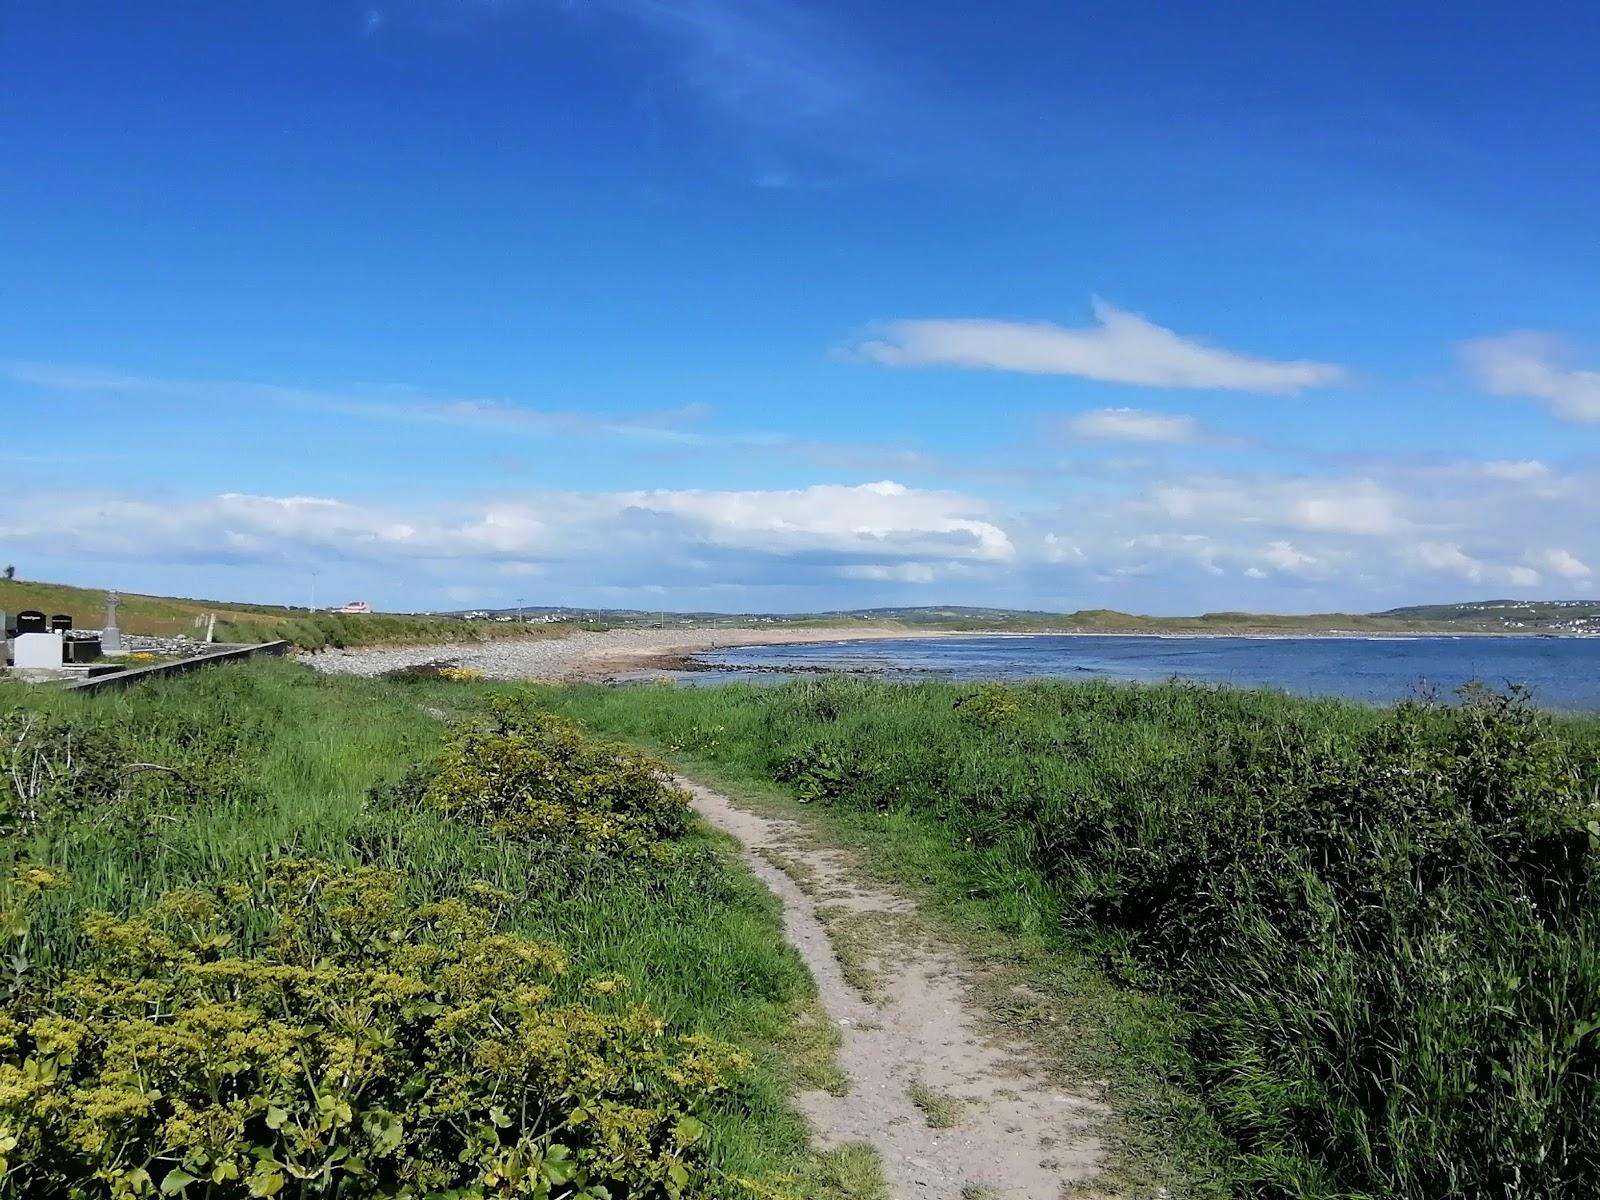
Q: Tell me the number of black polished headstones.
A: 2